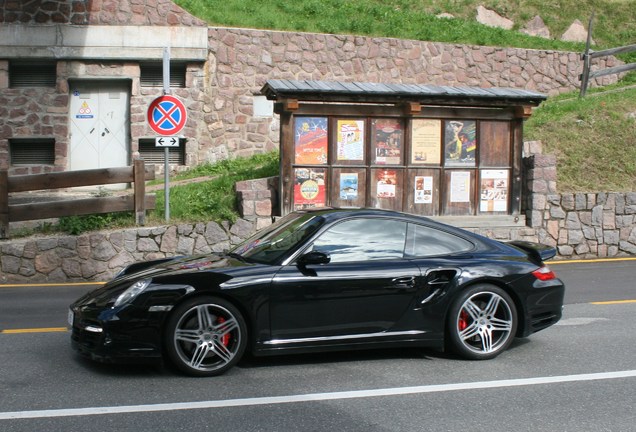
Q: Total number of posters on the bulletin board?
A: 11